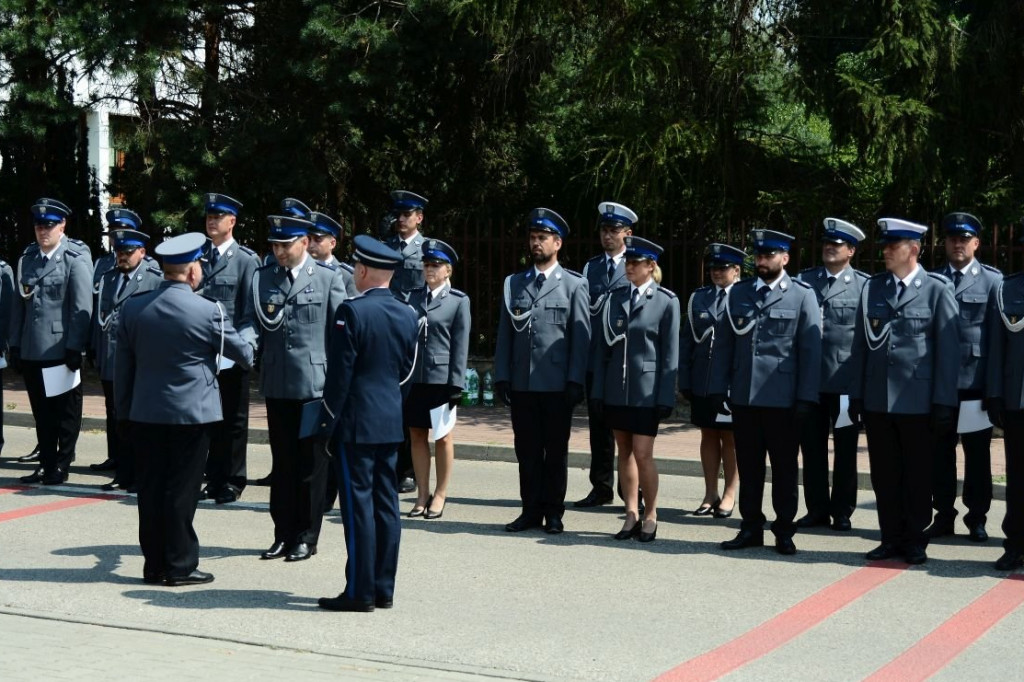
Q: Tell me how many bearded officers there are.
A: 3